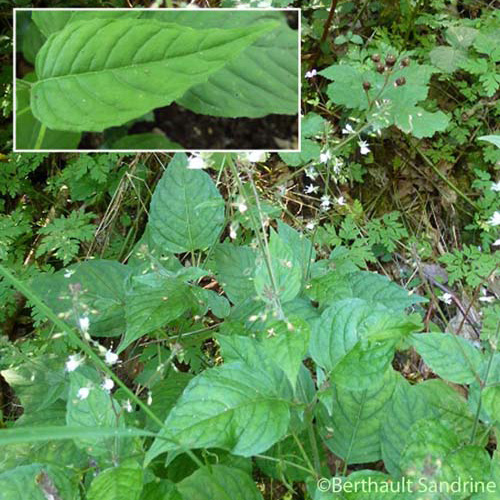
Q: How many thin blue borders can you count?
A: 0